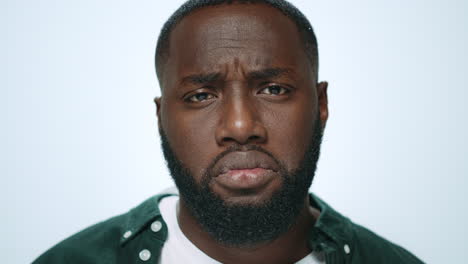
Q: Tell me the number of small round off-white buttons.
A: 4